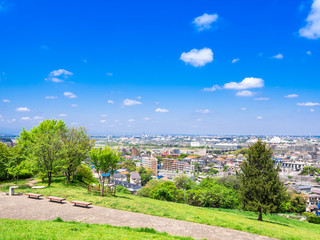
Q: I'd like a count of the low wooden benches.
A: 3